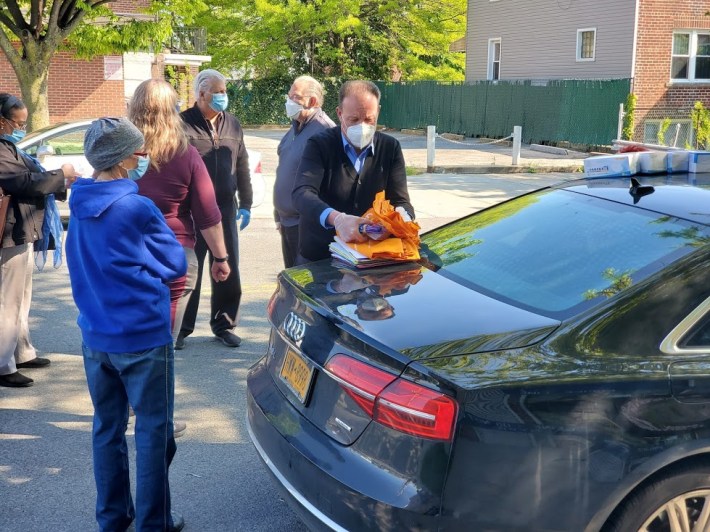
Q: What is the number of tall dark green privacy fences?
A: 1